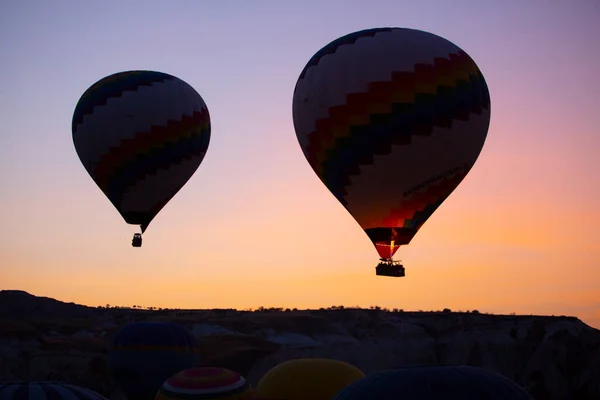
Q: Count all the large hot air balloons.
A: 2